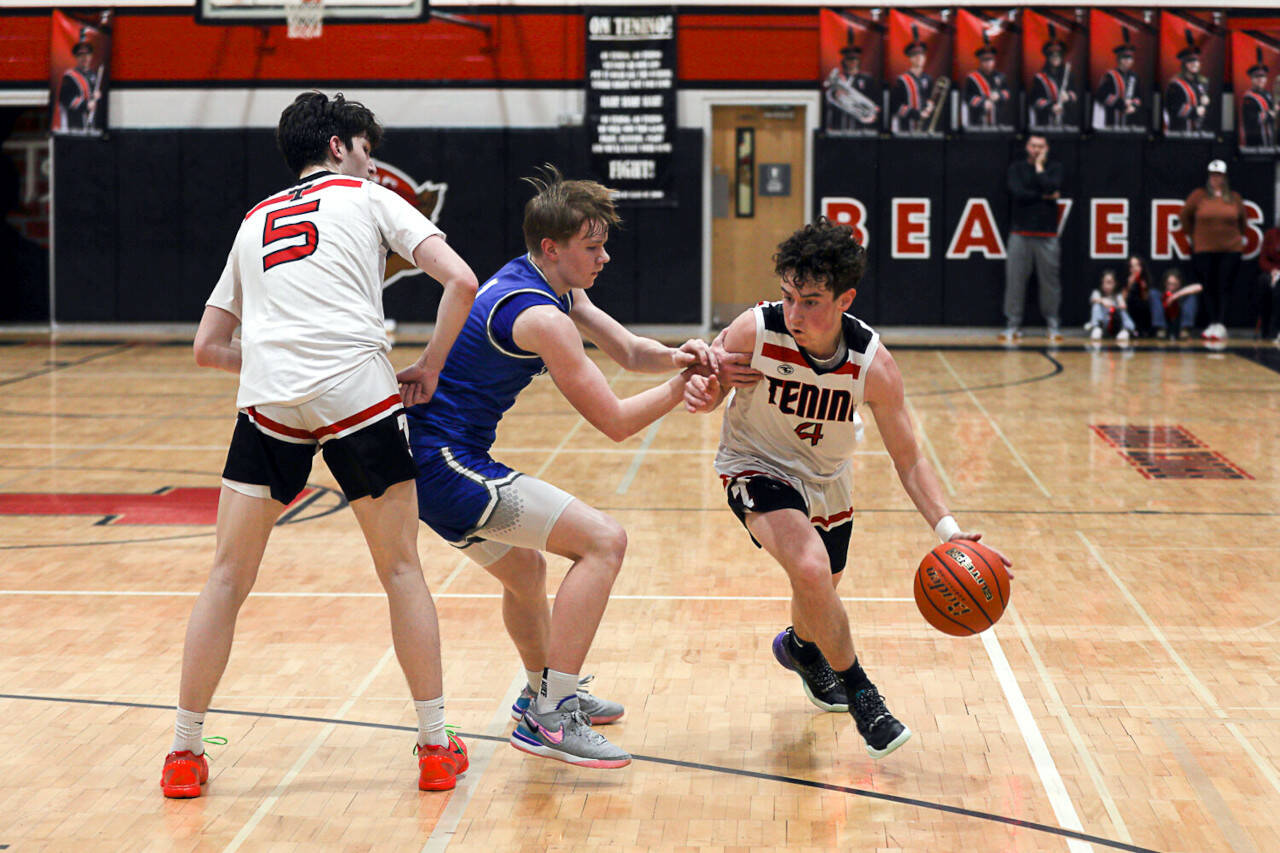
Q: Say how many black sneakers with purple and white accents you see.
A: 2